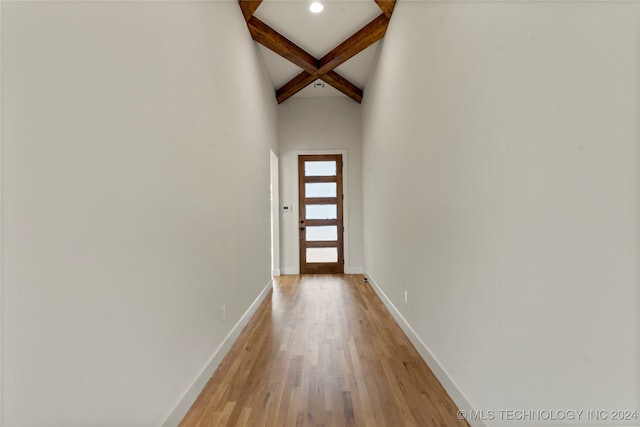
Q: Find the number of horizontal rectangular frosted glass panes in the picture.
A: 5